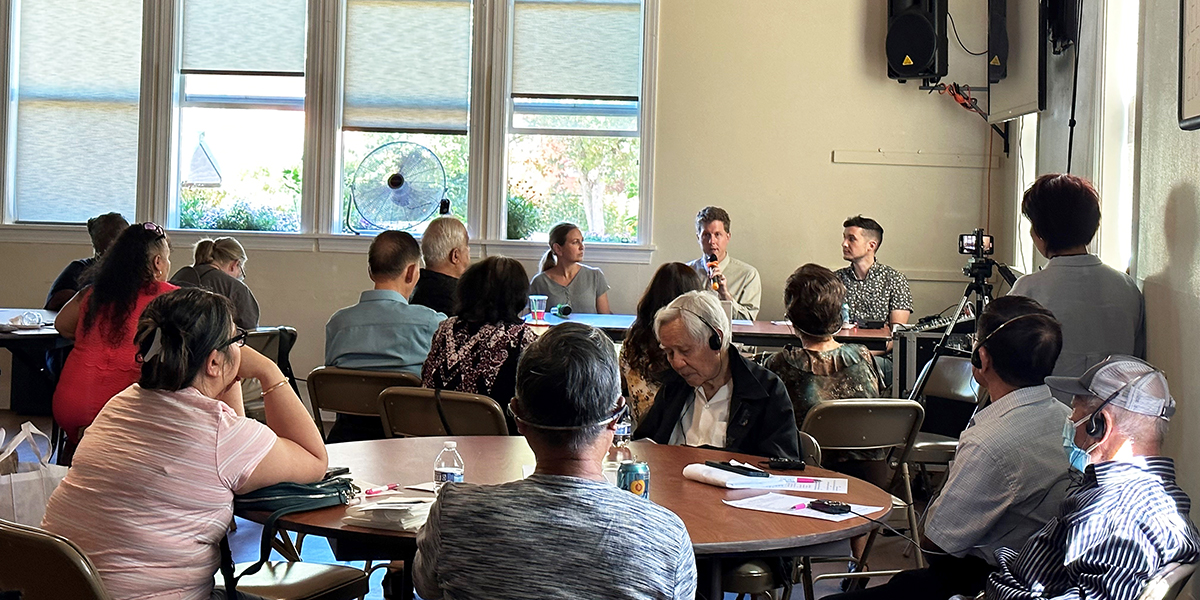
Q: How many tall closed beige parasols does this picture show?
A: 0